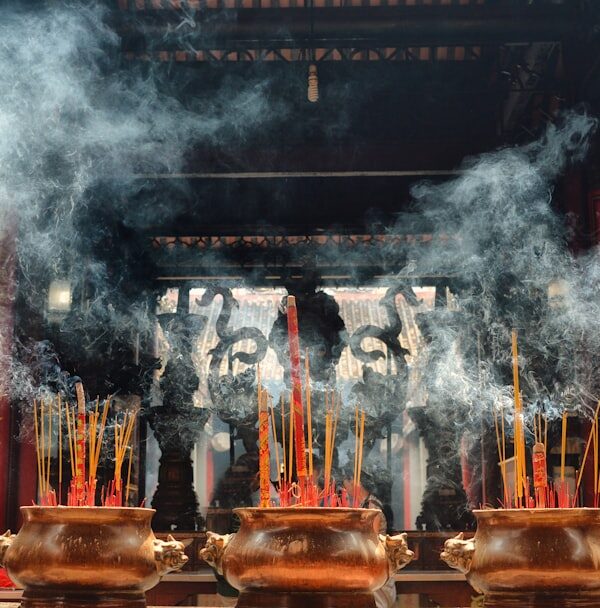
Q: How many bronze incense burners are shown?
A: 3